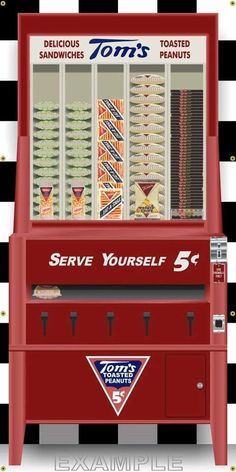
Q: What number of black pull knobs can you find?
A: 5